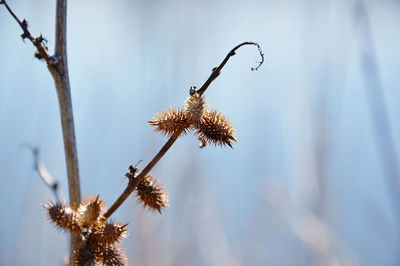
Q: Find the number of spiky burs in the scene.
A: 9